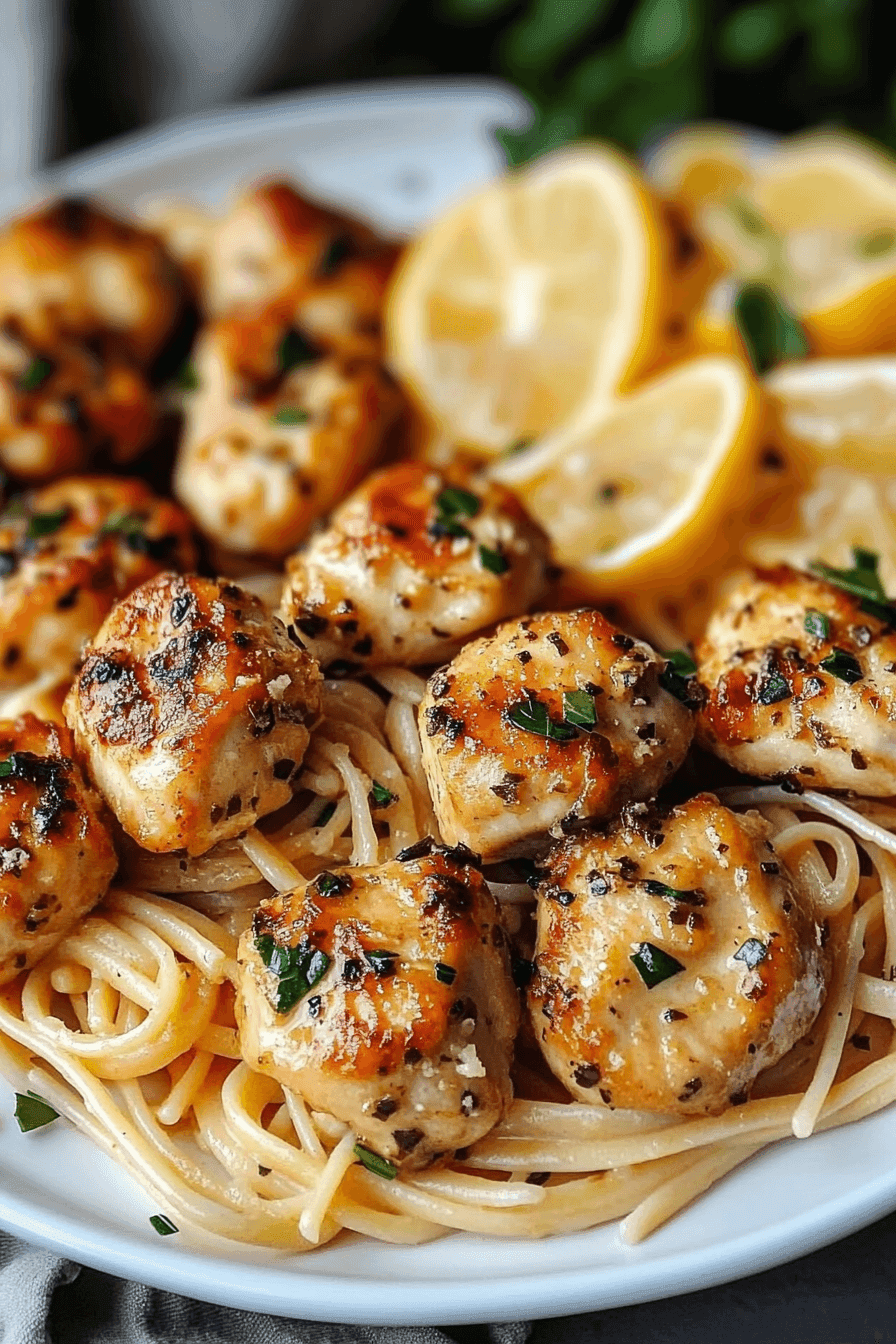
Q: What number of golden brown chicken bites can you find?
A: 12